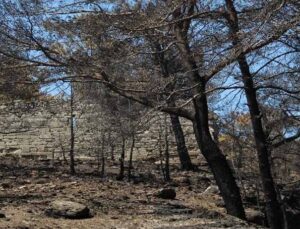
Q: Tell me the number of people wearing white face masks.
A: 0